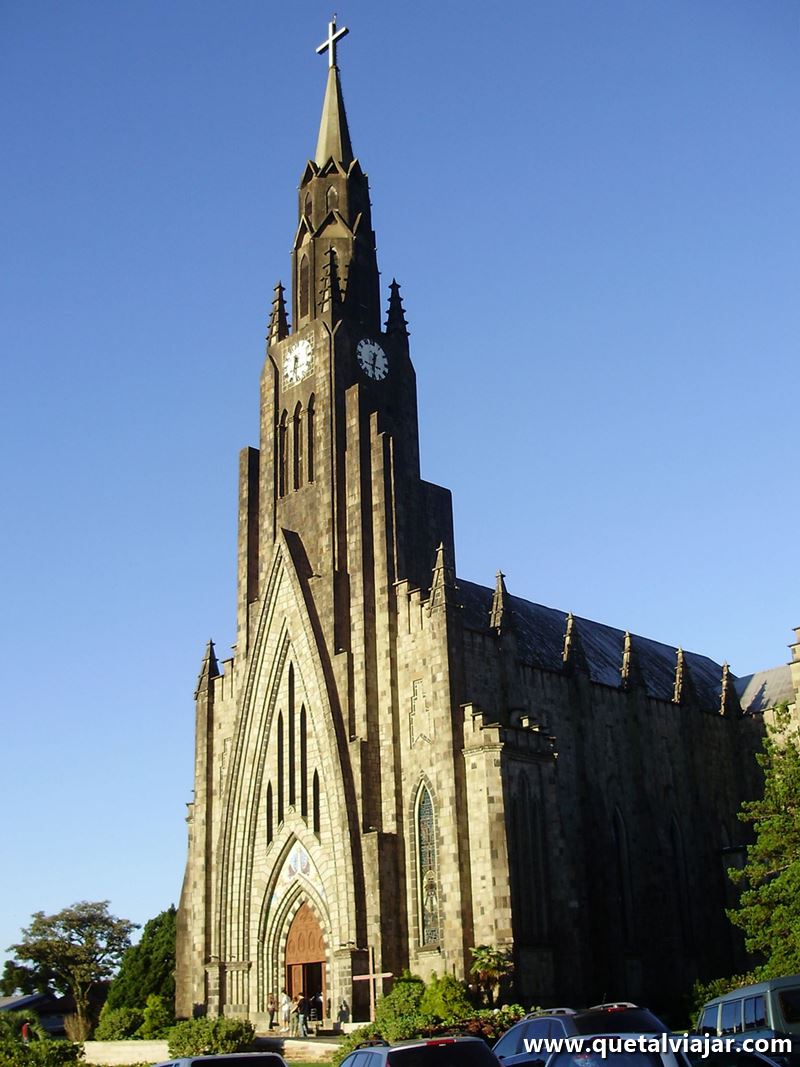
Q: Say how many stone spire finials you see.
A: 10